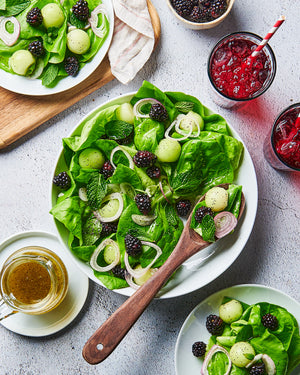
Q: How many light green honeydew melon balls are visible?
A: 13